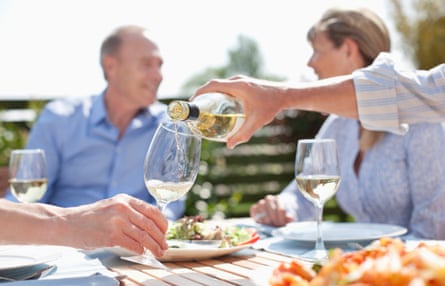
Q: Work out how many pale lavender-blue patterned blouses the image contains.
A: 1